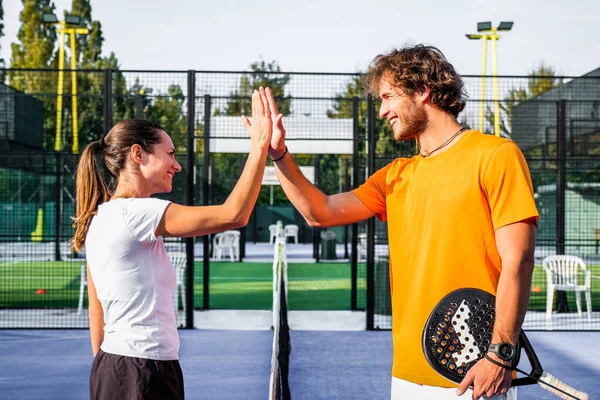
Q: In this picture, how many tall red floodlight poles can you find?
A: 0